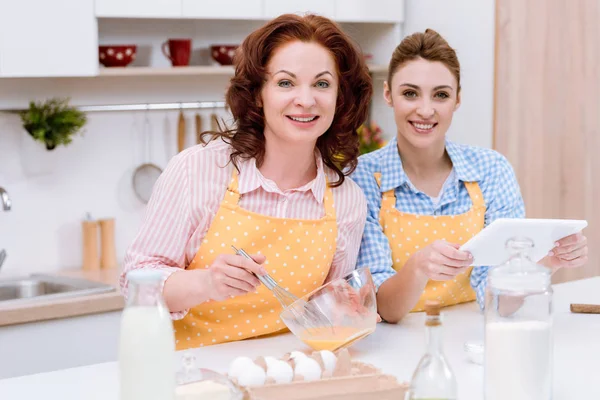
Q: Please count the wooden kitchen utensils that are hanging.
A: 3